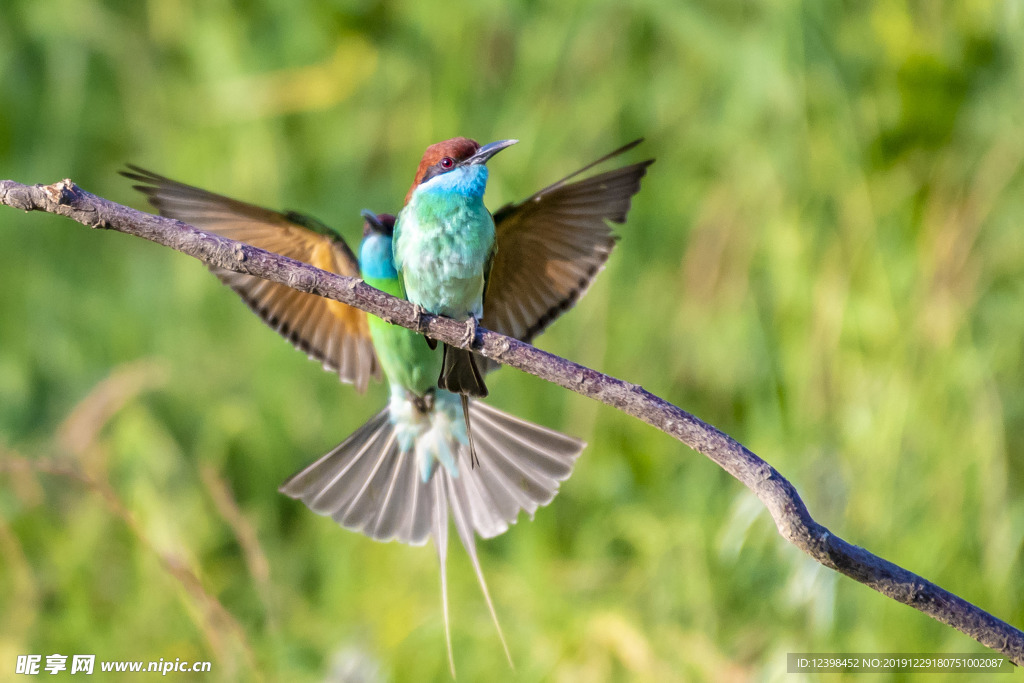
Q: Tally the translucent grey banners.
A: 1